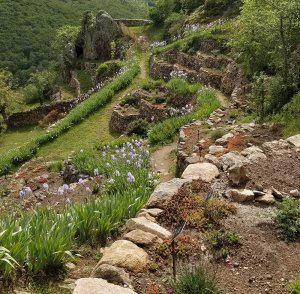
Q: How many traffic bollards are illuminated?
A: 0